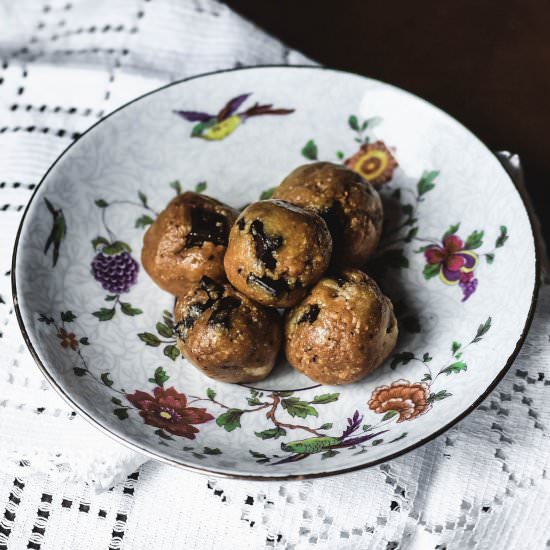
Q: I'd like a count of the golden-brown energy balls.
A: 5